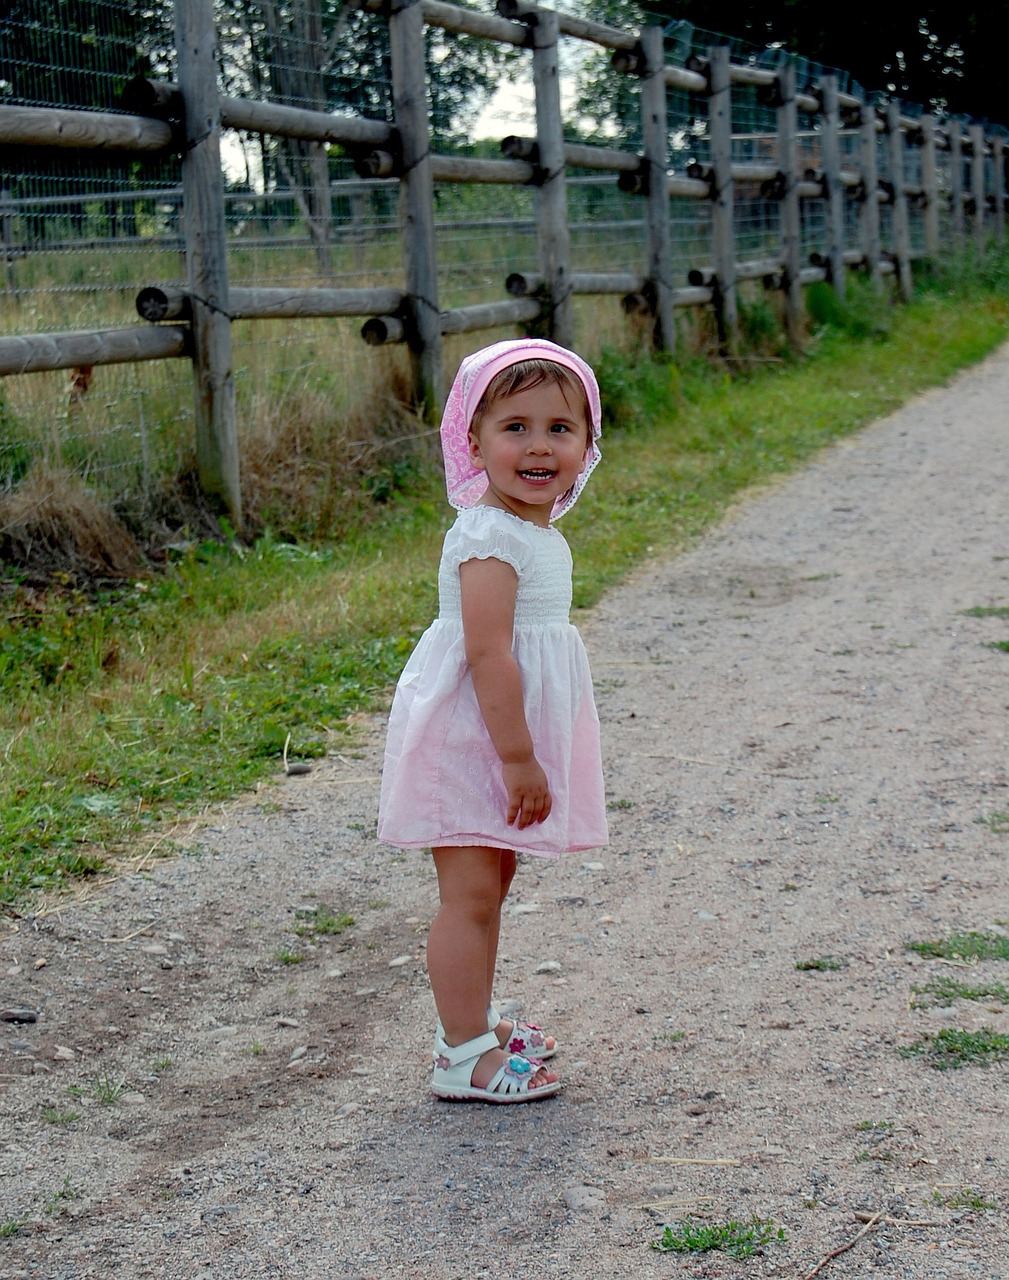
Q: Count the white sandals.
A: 2